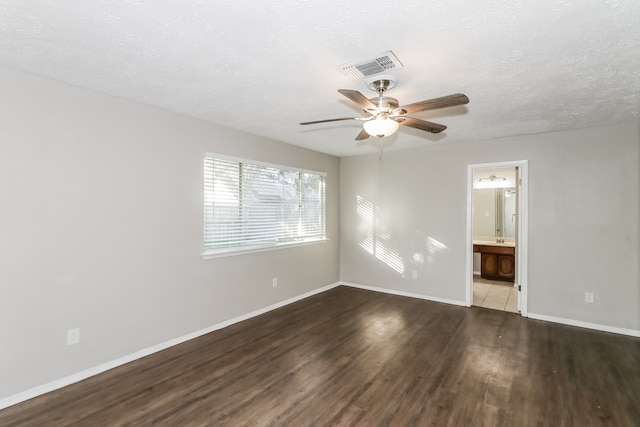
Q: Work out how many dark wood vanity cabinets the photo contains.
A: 1